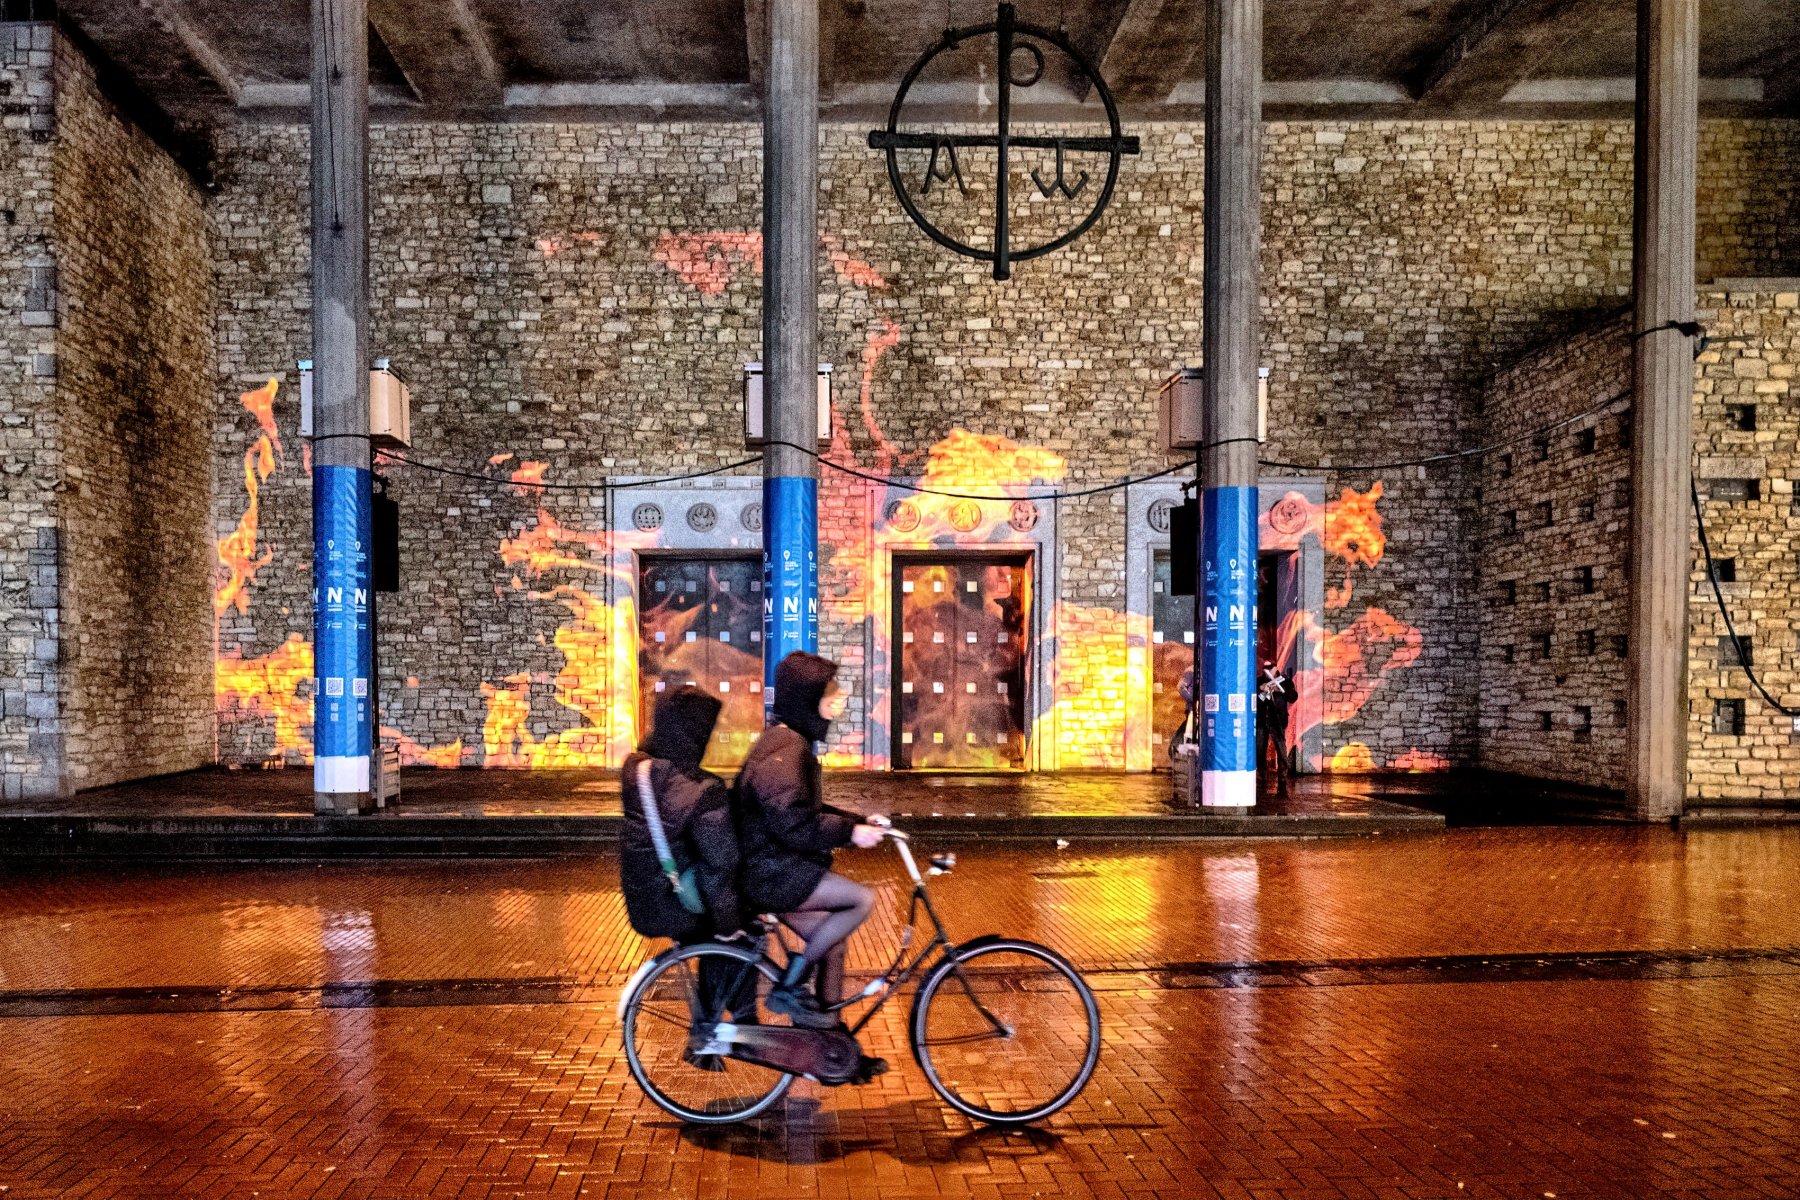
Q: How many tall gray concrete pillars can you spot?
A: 4